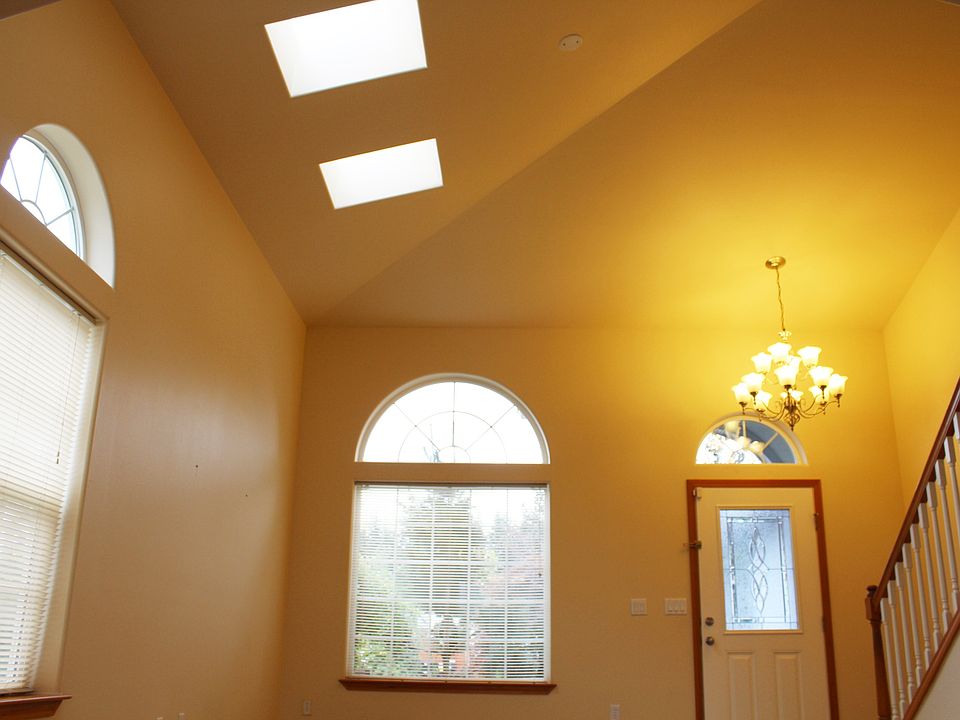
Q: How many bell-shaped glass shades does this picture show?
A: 12